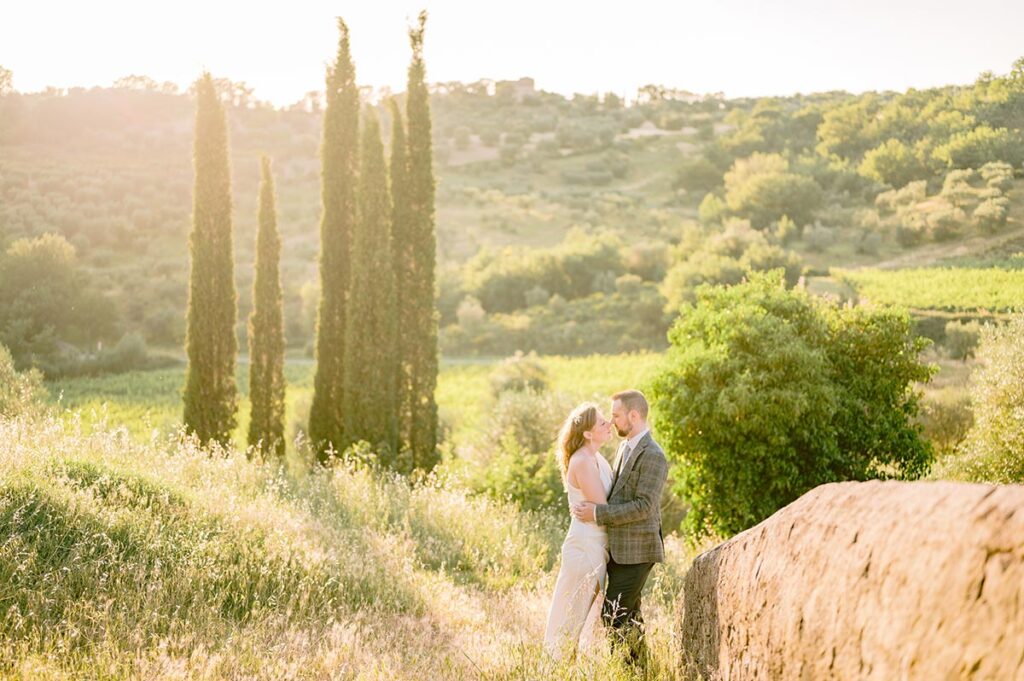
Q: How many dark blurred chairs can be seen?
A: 0